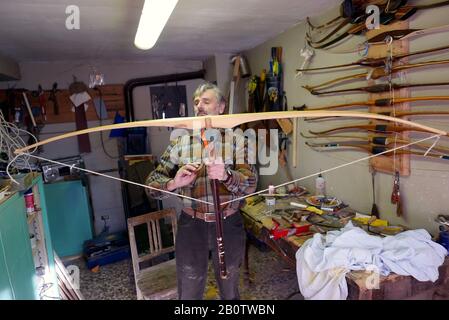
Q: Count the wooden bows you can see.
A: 13